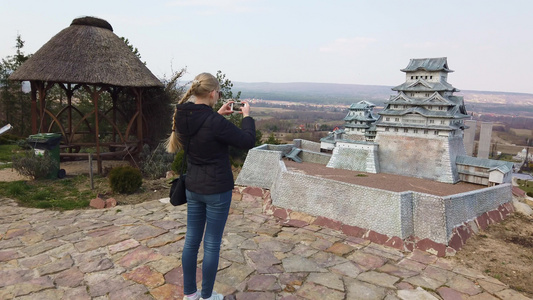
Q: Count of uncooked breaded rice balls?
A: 0